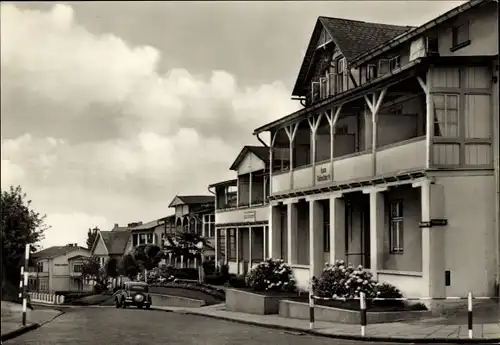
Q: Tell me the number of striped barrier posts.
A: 5